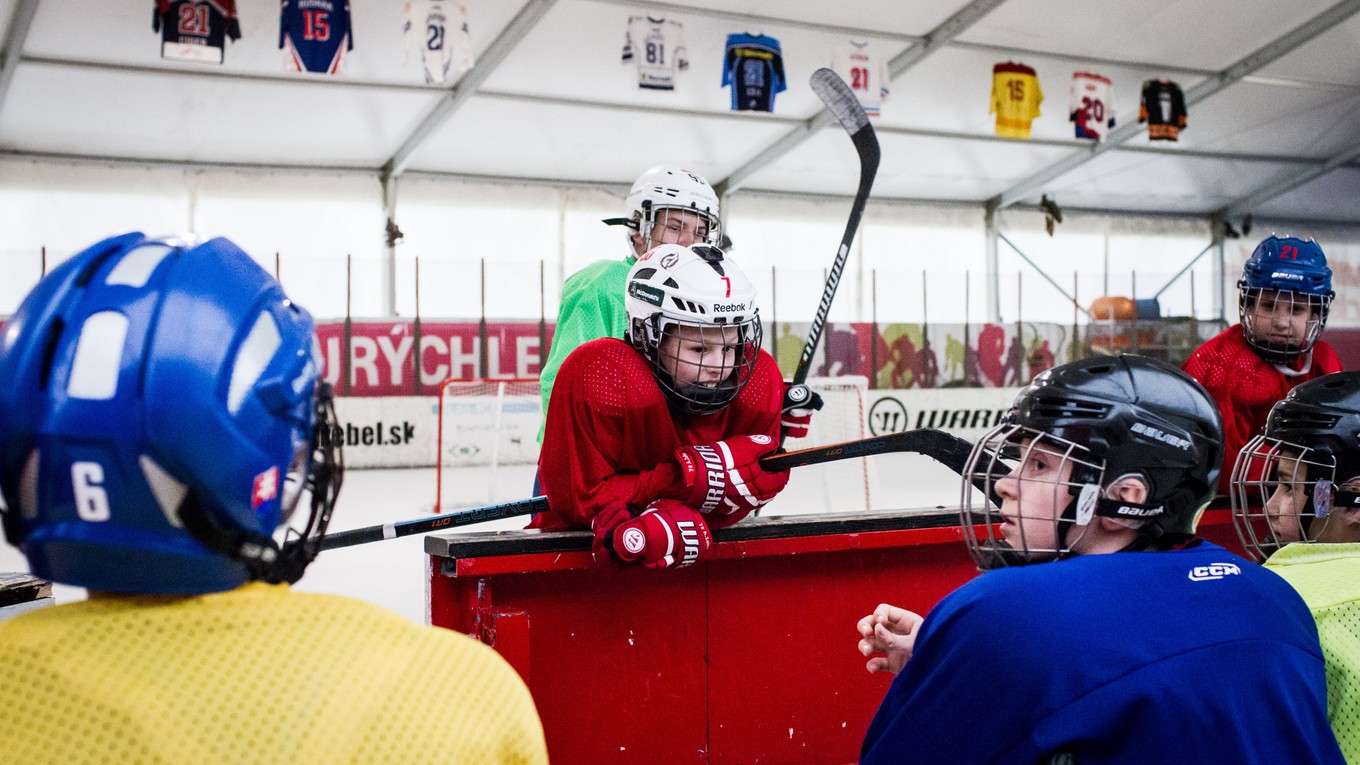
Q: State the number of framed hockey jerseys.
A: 9